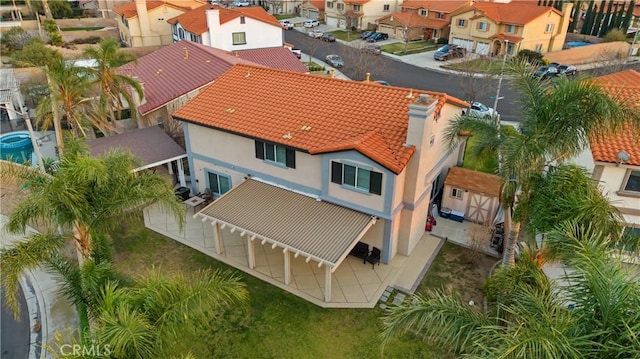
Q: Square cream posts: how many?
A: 4